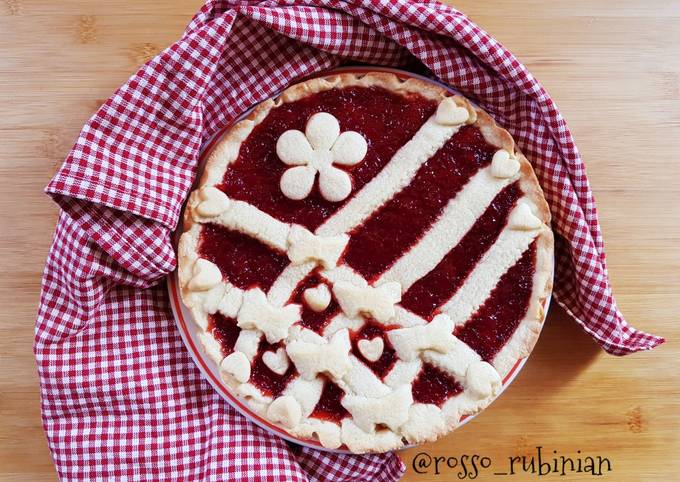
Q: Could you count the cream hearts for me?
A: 11